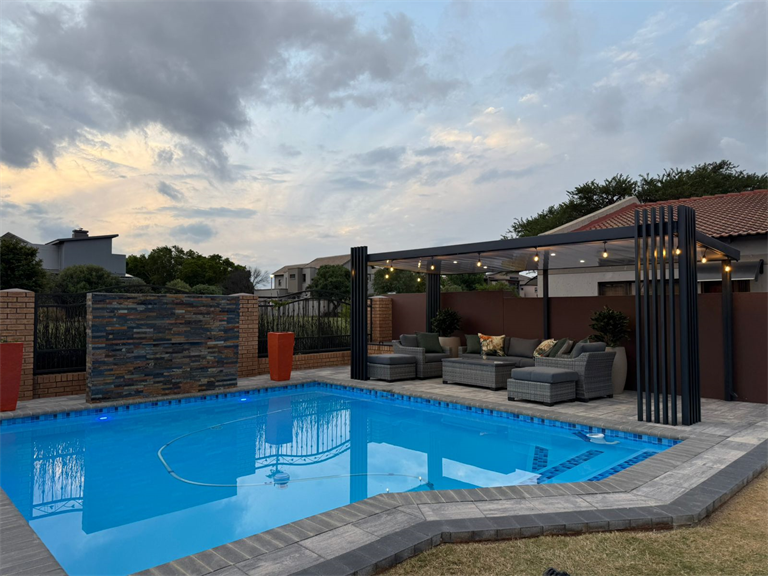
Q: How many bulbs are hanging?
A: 10